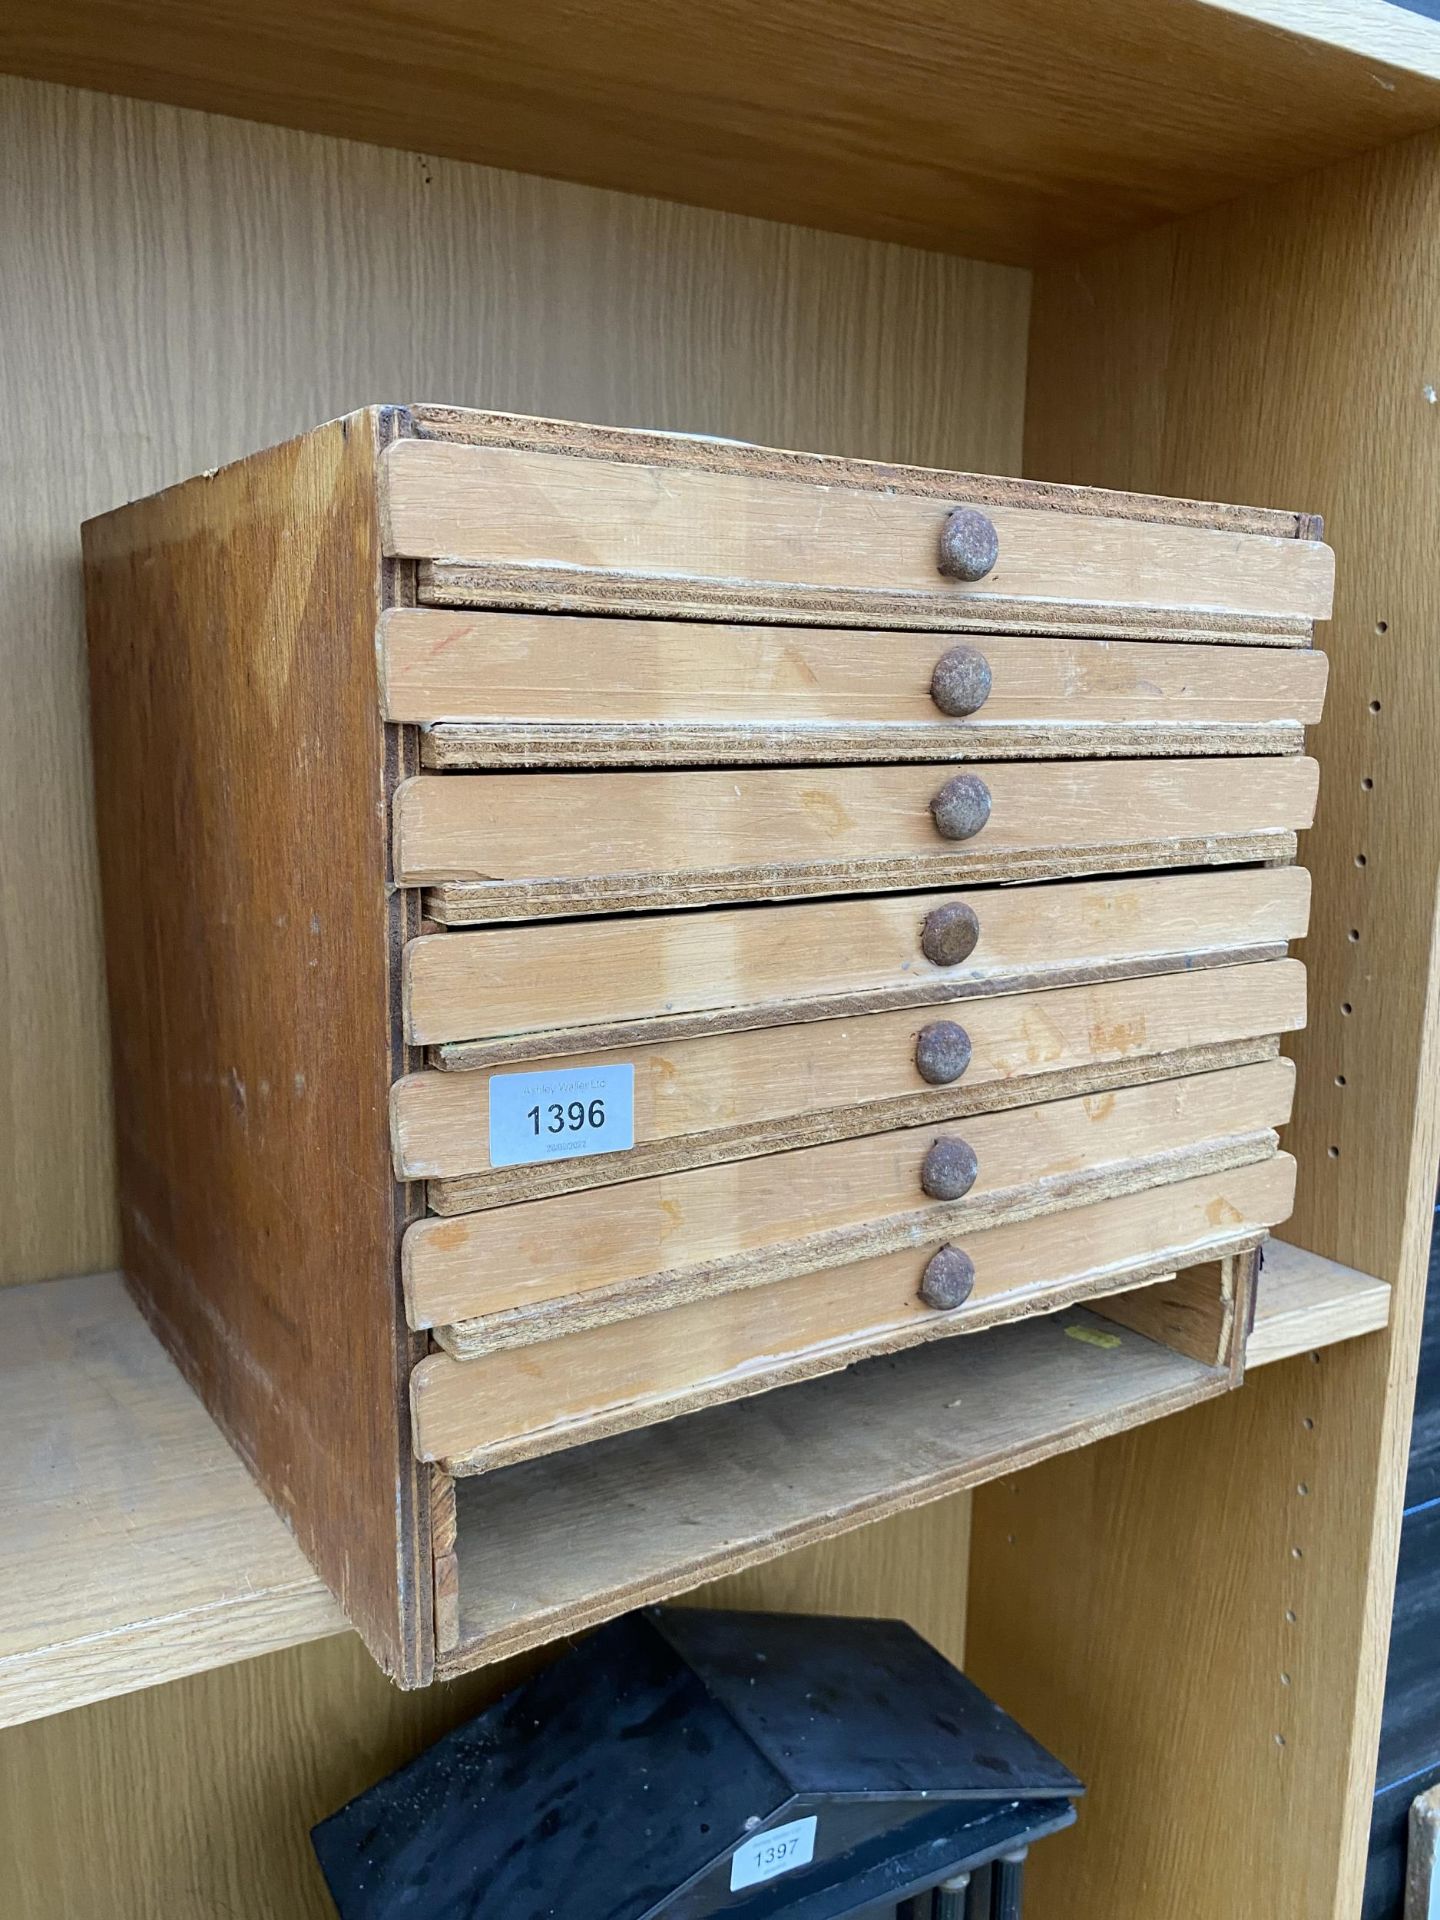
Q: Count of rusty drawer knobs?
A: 7